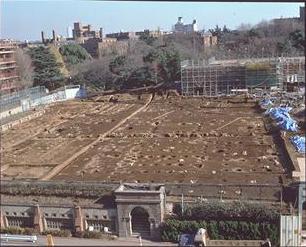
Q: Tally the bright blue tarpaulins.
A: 3